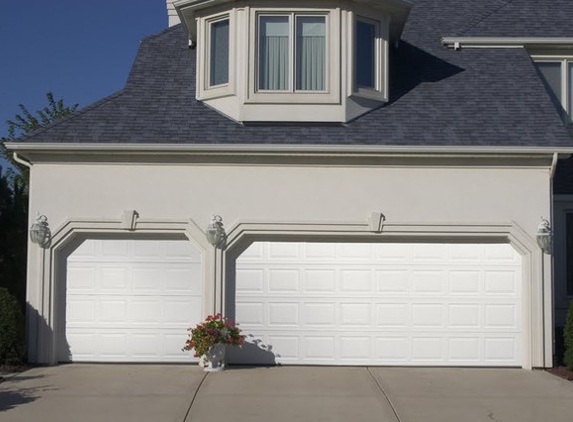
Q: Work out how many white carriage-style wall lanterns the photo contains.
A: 3